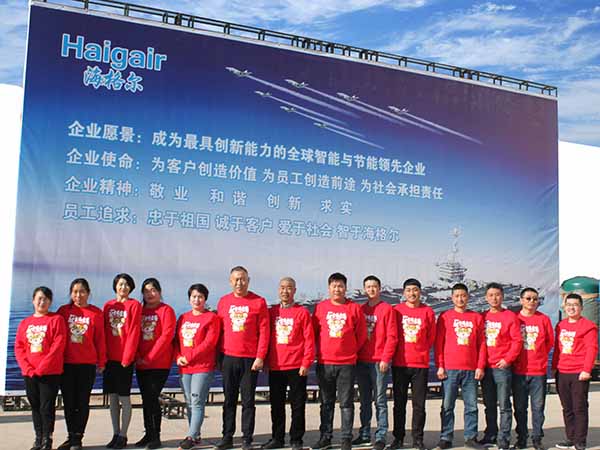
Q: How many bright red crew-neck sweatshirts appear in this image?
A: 14